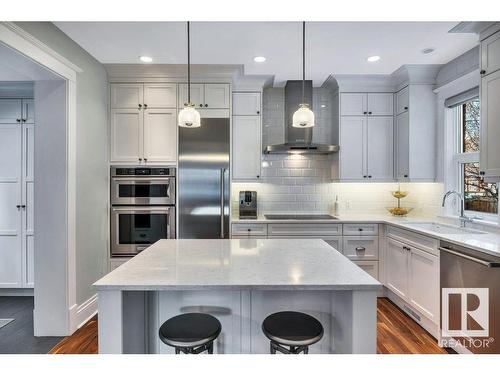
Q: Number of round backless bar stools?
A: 2